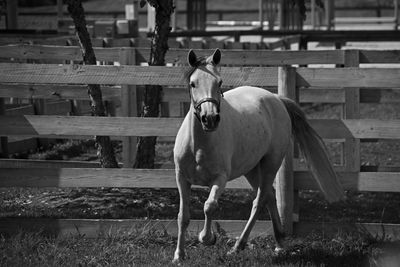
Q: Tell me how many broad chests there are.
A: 1